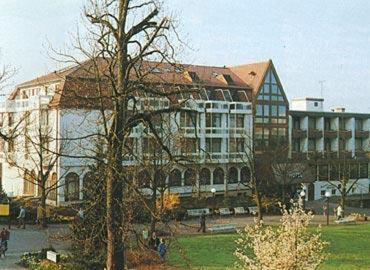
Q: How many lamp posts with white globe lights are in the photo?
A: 3